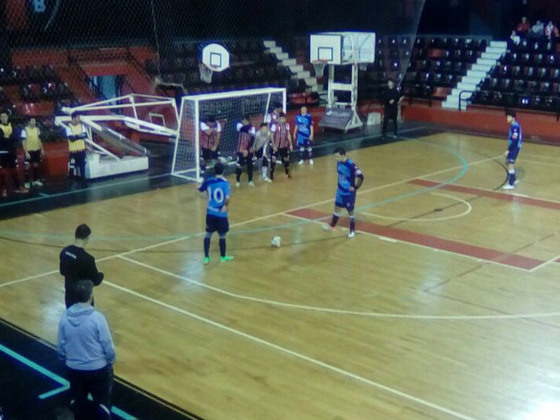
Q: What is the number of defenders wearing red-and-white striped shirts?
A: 4